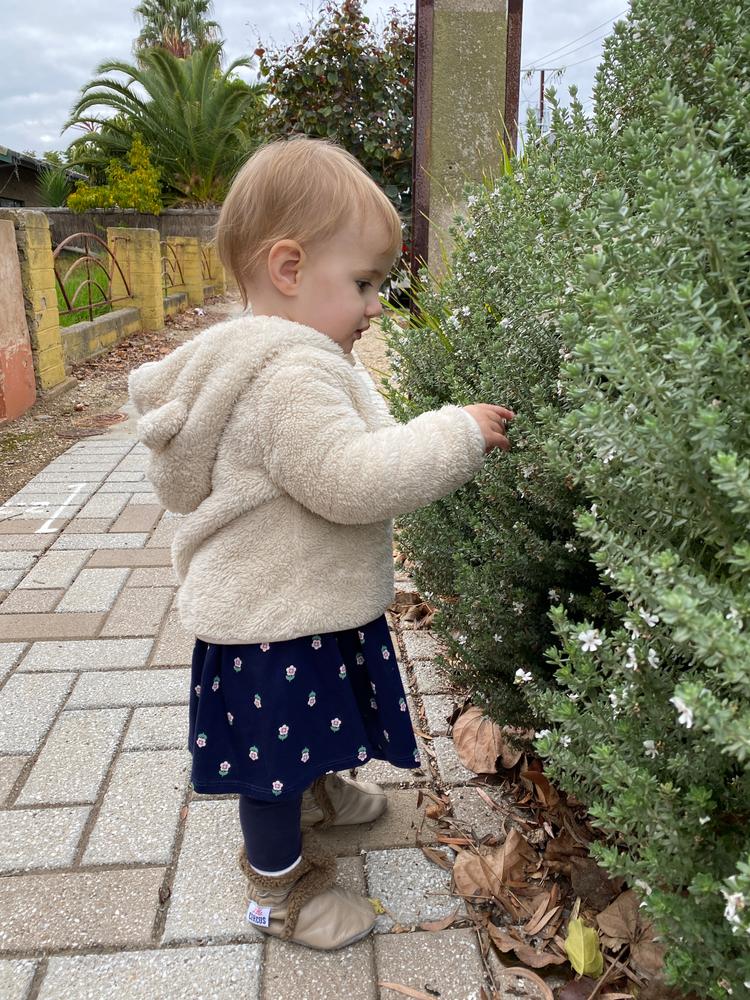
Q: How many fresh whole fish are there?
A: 0